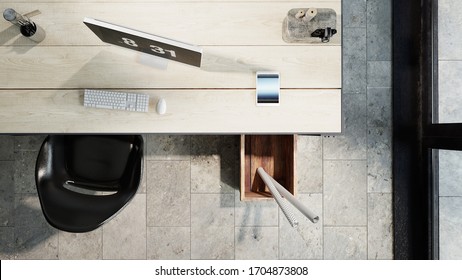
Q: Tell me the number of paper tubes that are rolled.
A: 2